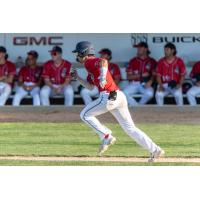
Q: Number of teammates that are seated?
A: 7